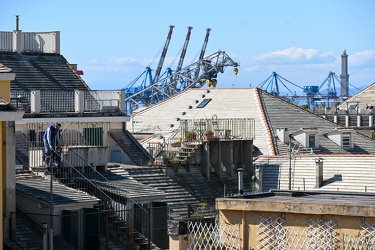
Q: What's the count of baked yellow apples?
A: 0